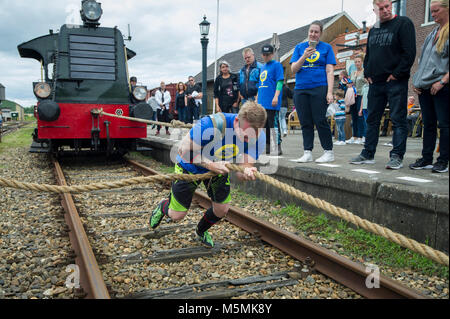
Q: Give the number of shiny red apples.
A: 0